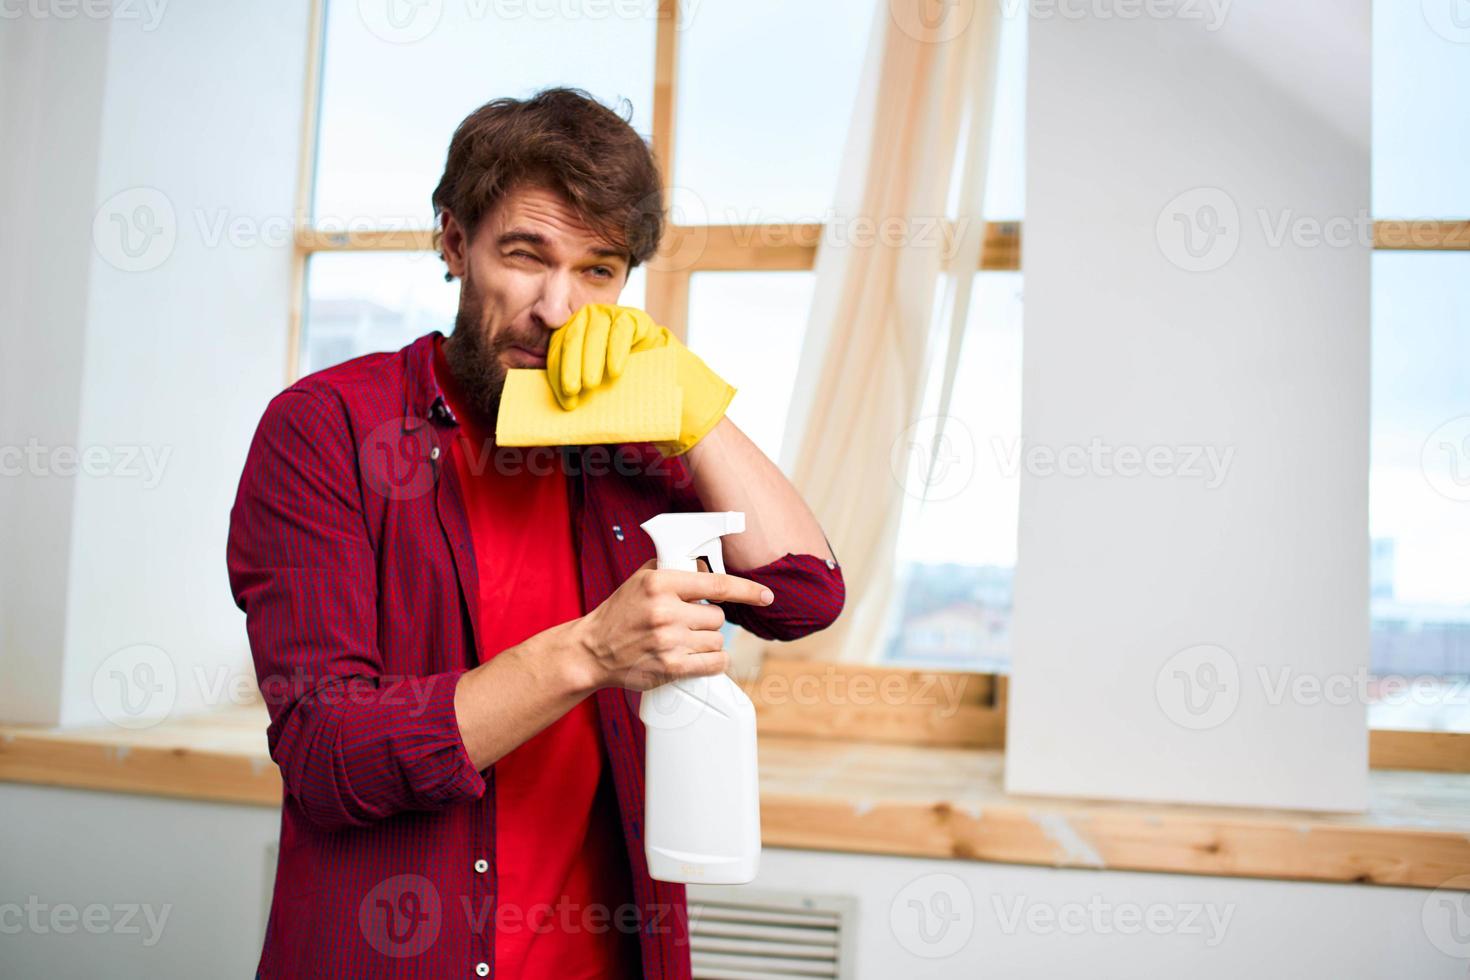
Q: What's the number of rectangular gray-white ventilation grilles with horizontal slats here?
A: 1